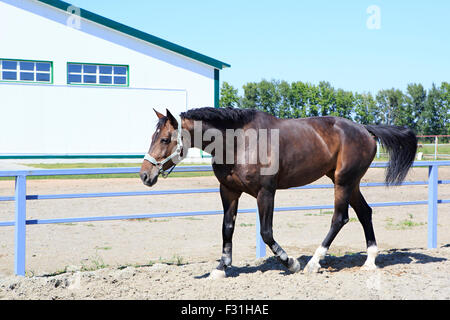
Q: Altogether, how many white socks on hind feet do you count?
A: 2